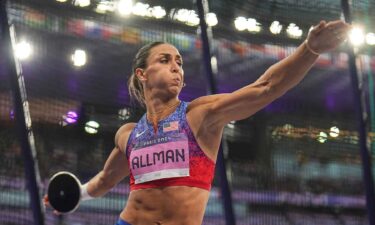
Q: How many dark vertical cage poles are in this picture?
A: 3